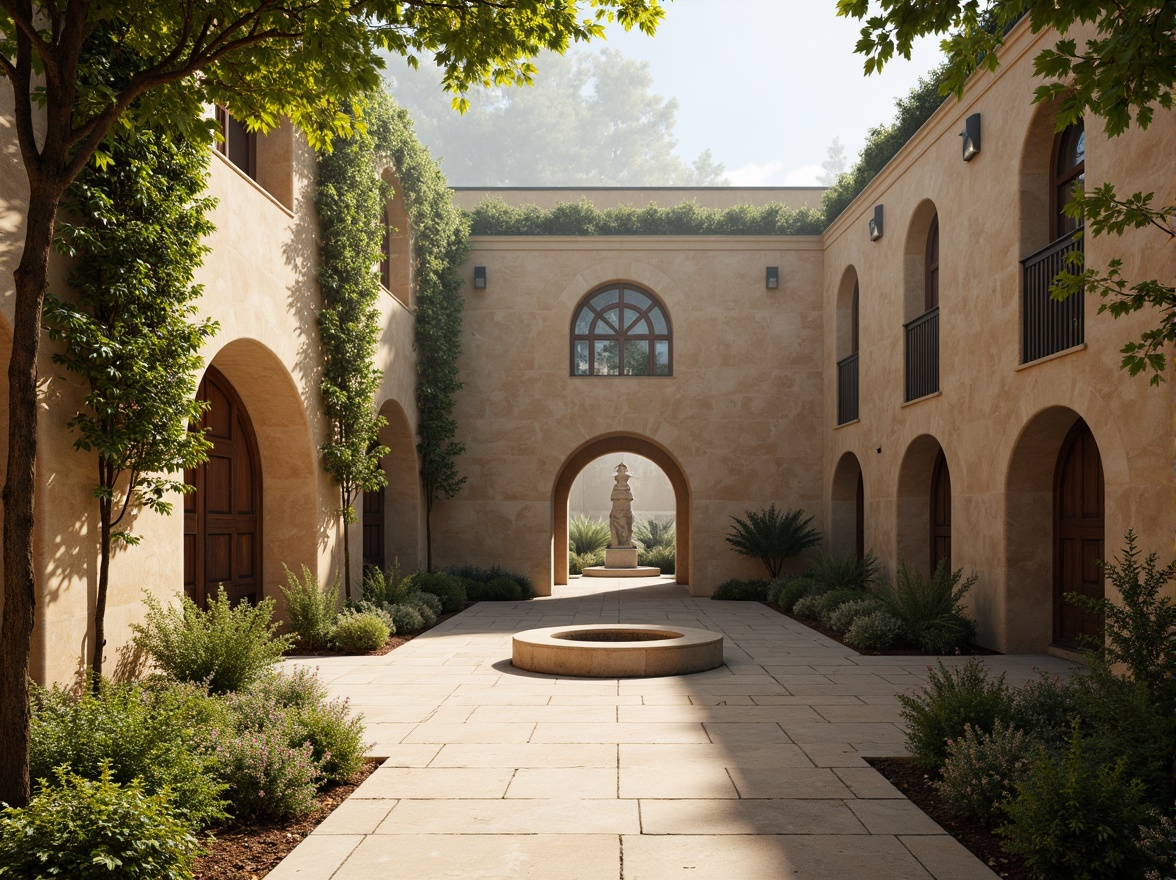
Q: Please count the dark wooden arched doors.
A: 5